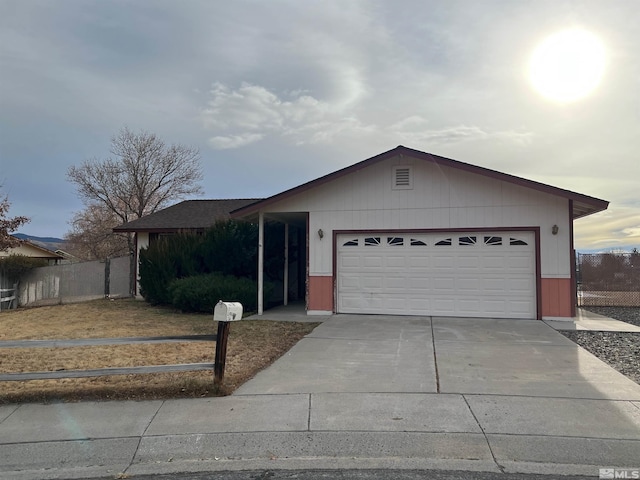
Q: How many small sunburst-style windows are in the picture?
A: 8